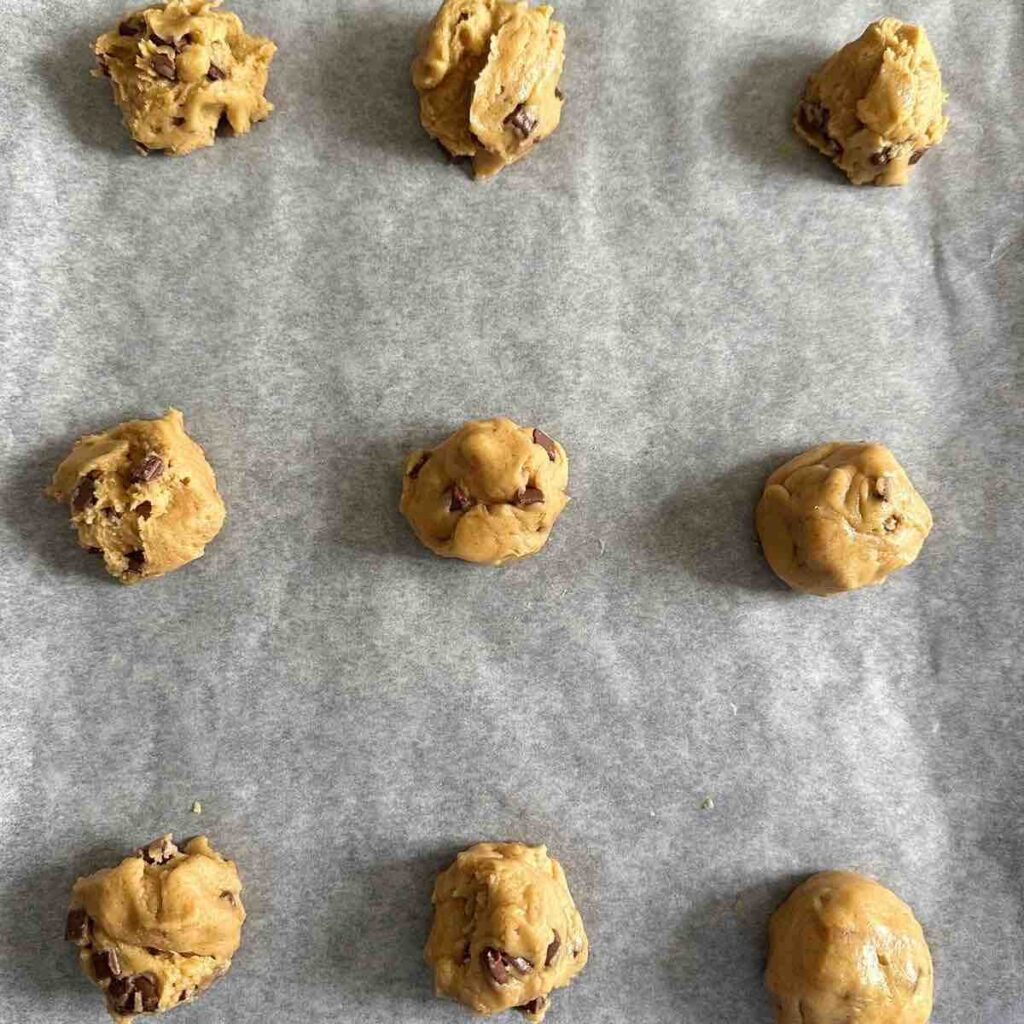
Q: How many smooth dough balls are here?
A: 2